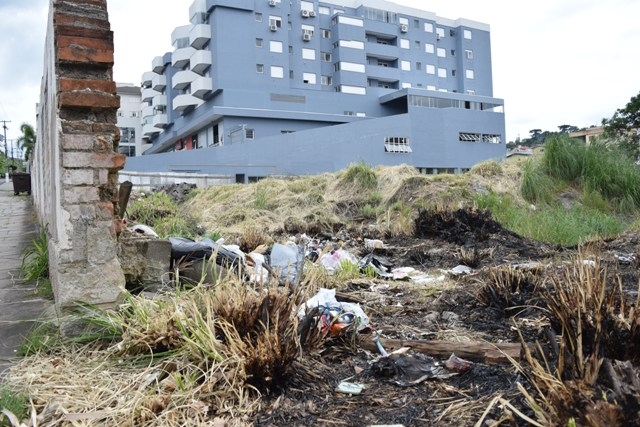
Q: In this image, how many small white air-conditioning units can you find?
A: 7